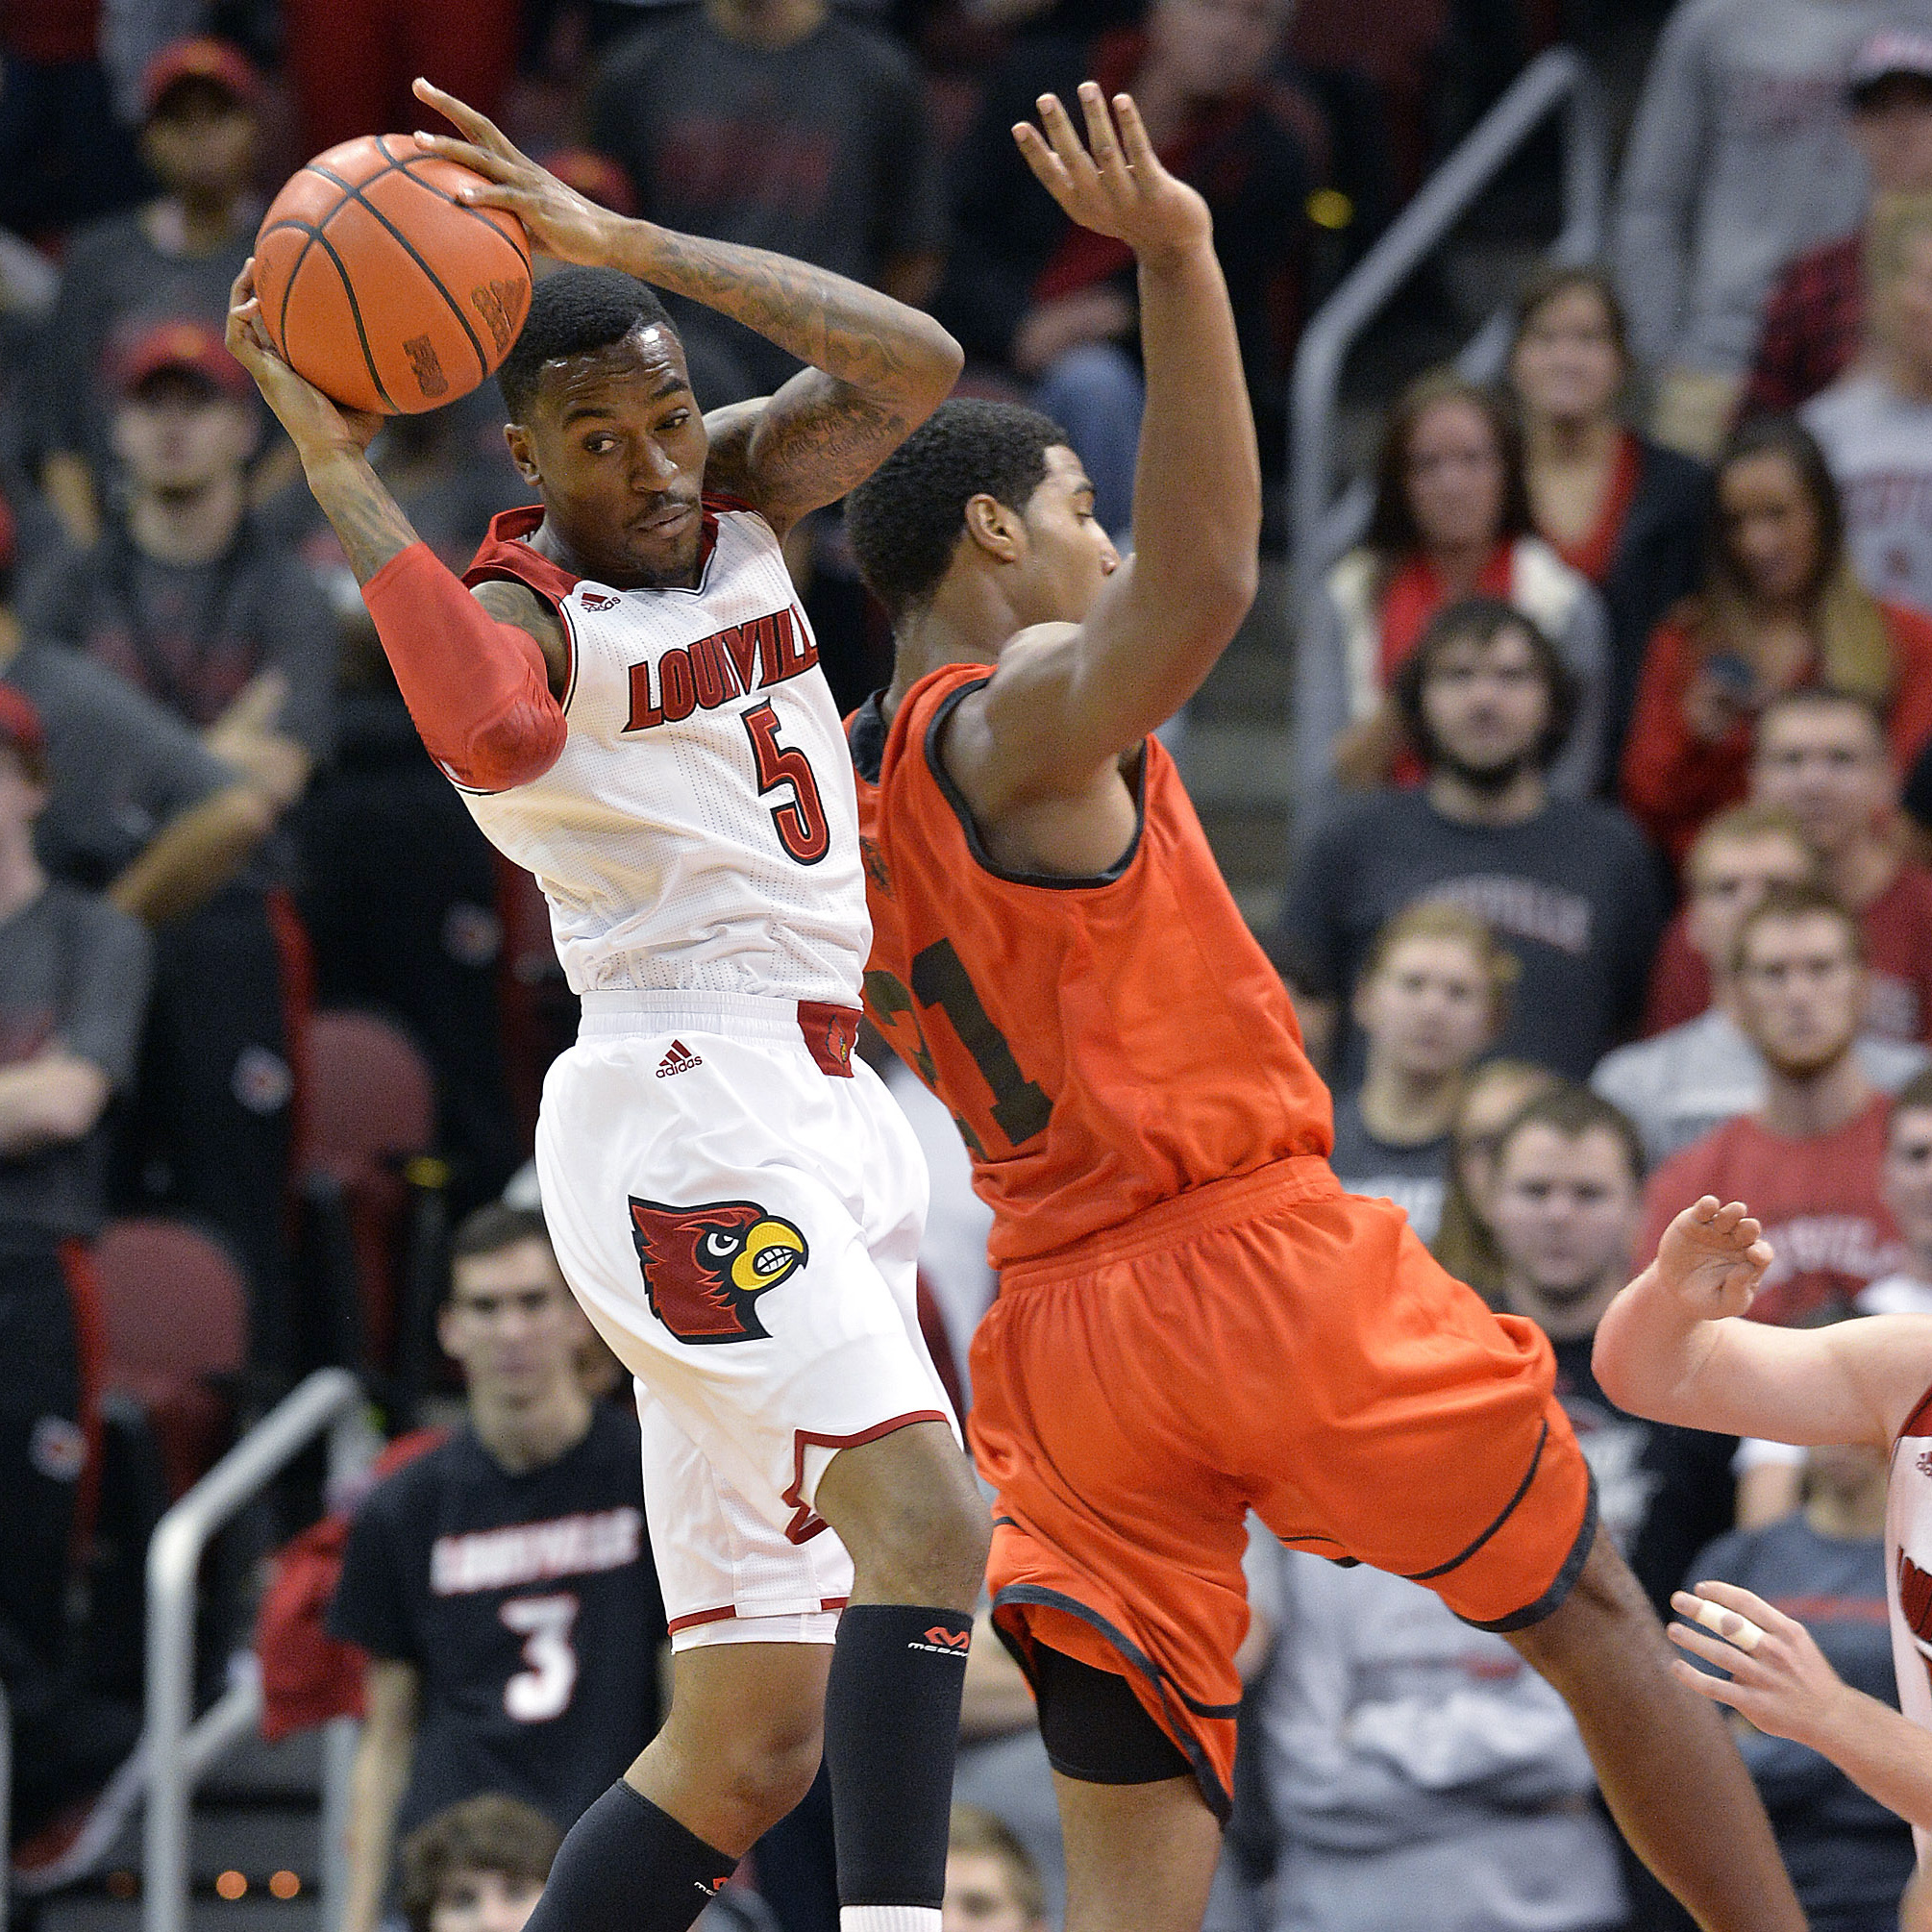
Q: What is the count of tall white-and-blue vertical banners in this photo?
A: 0